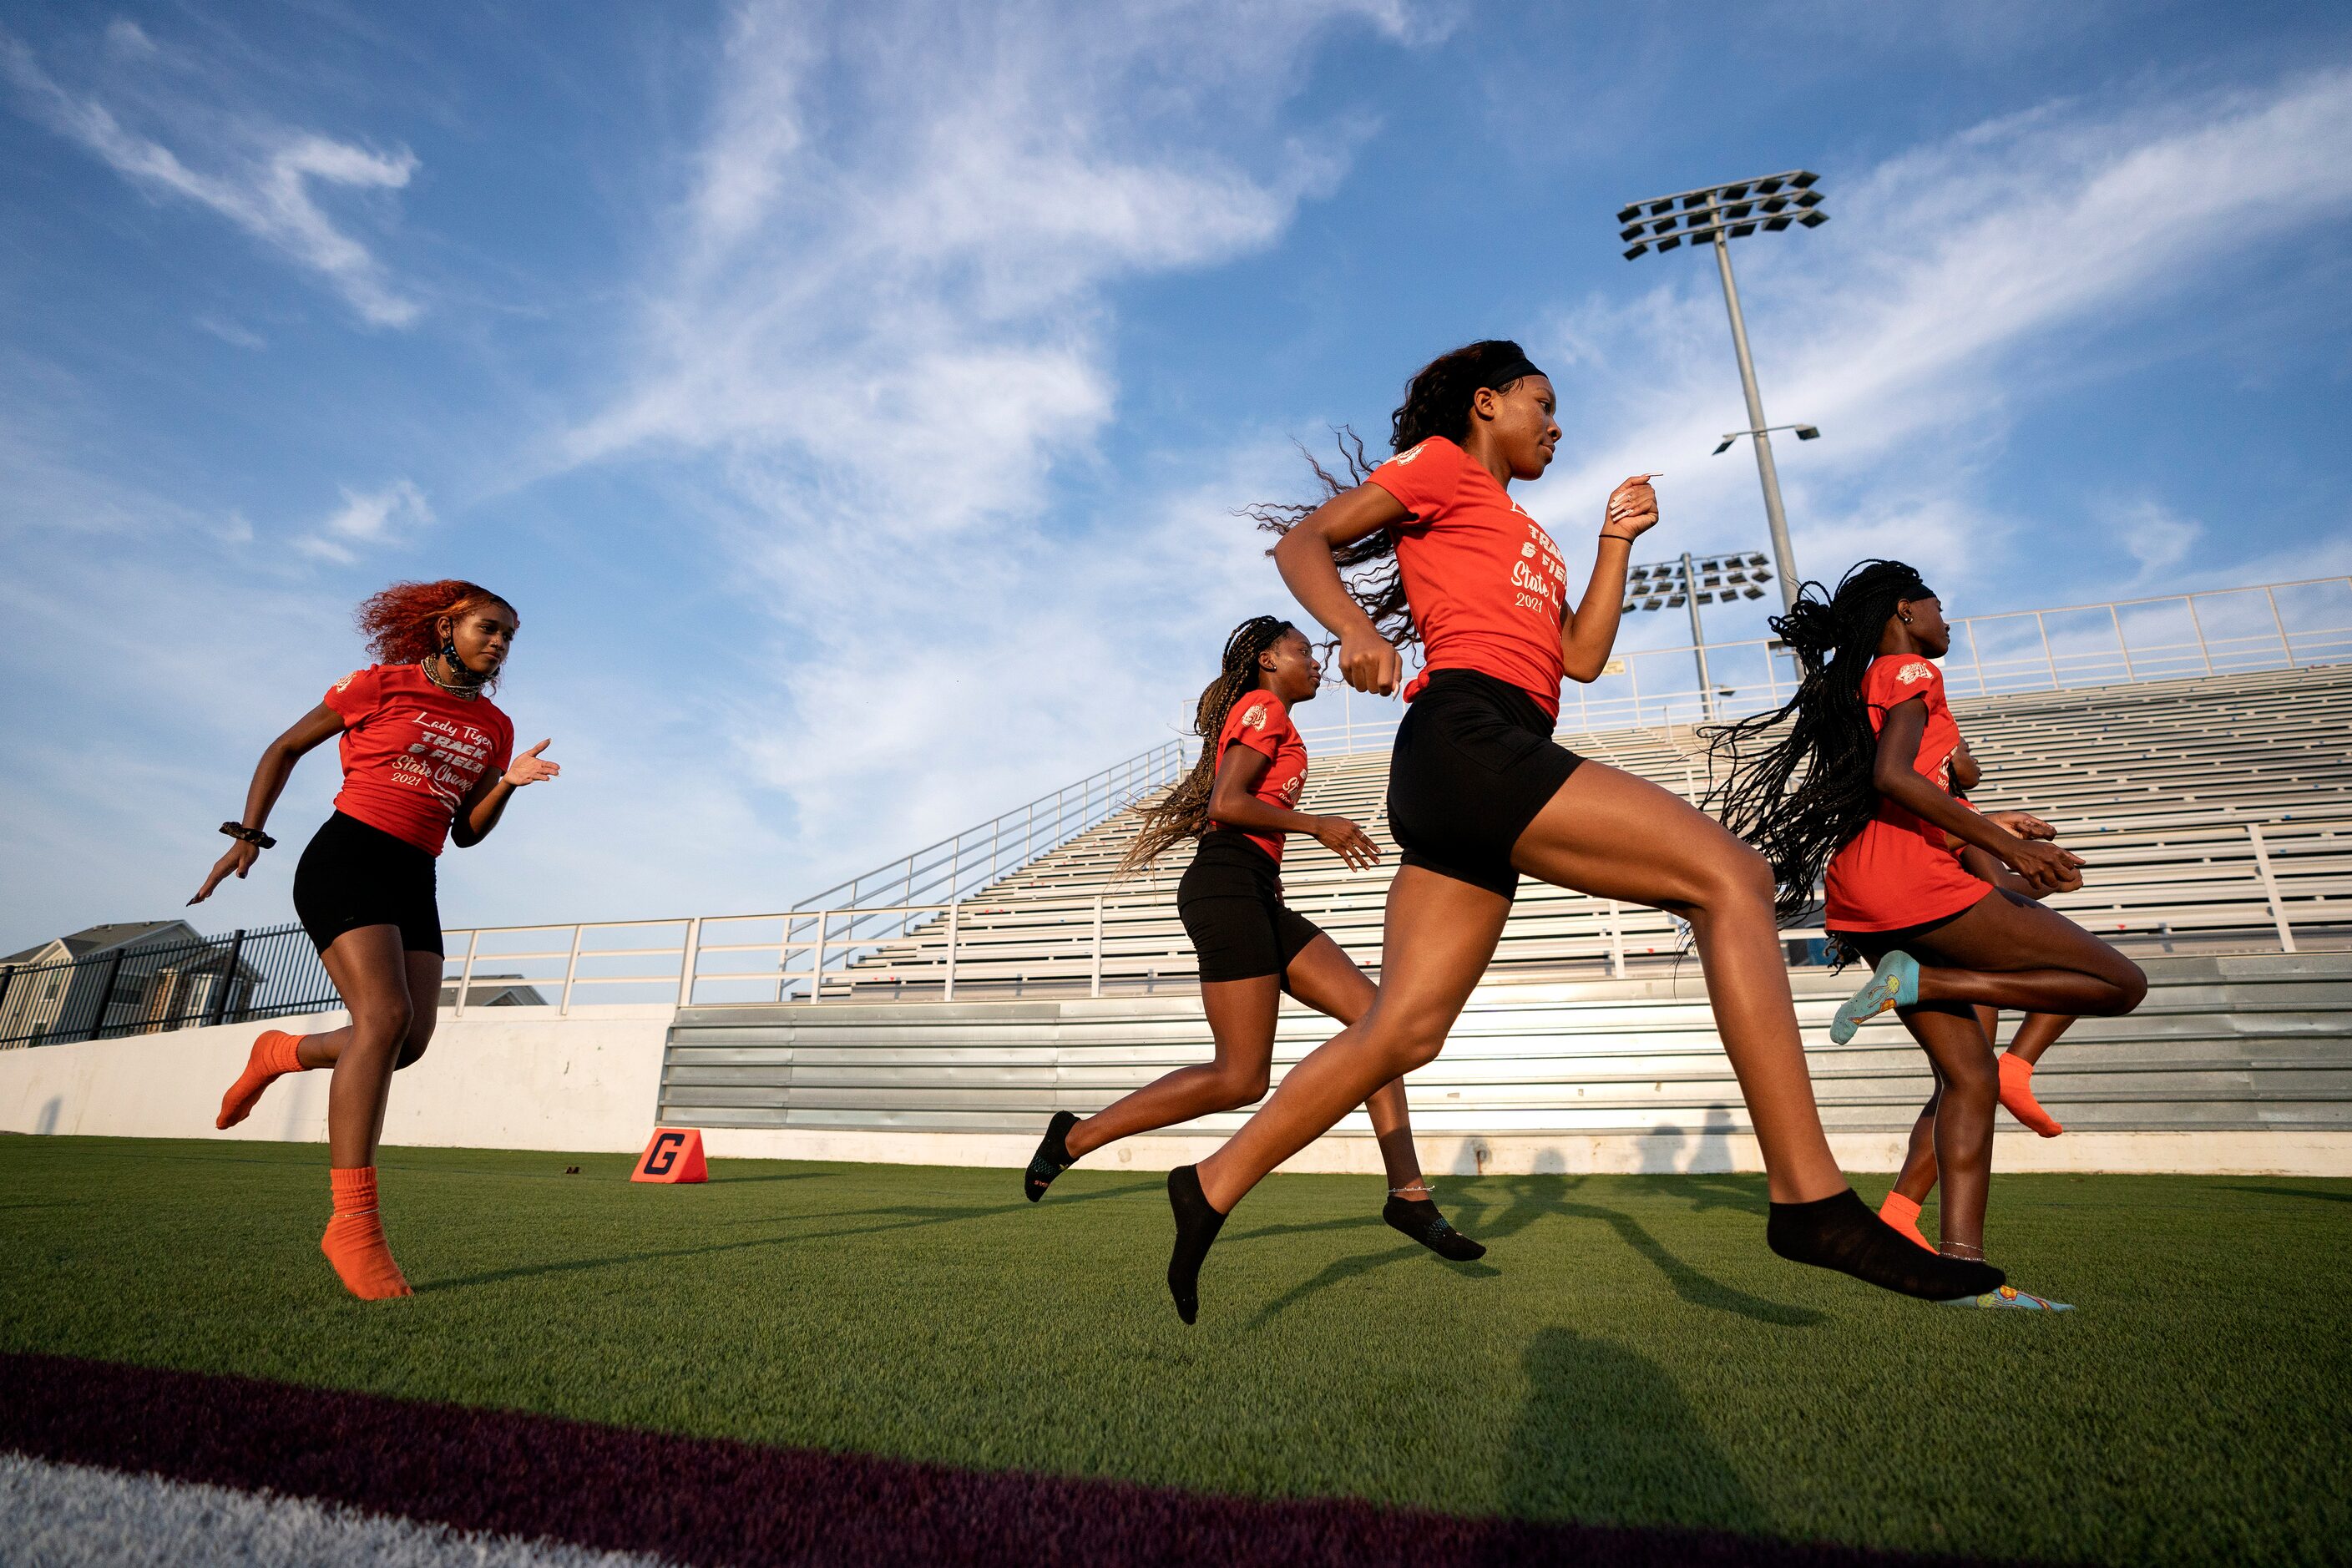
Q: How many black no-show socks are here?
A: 4